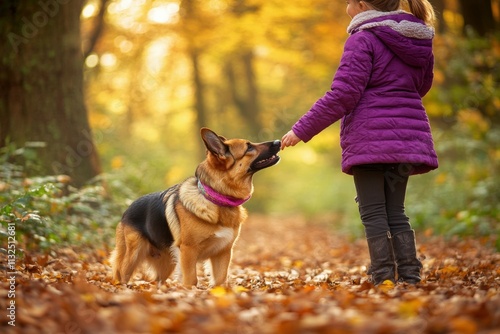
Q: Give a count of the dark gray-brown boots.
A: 2